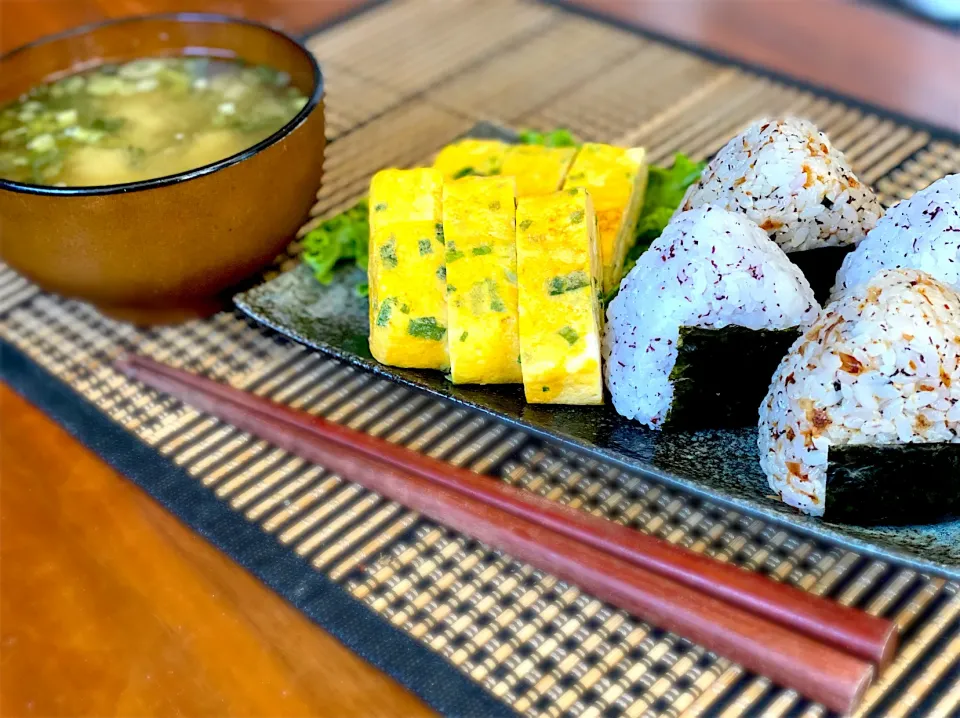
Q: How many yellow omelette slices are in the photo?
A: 6